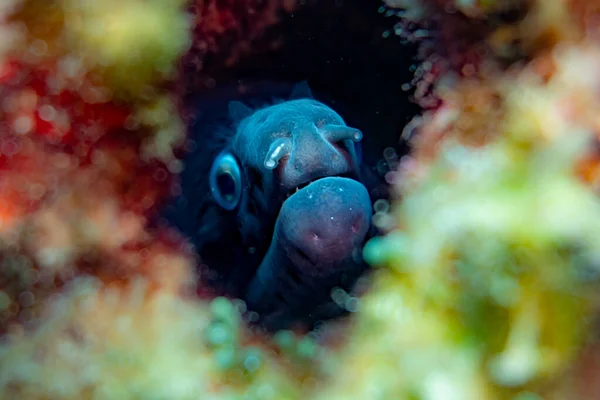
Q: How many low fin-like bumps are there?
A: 2